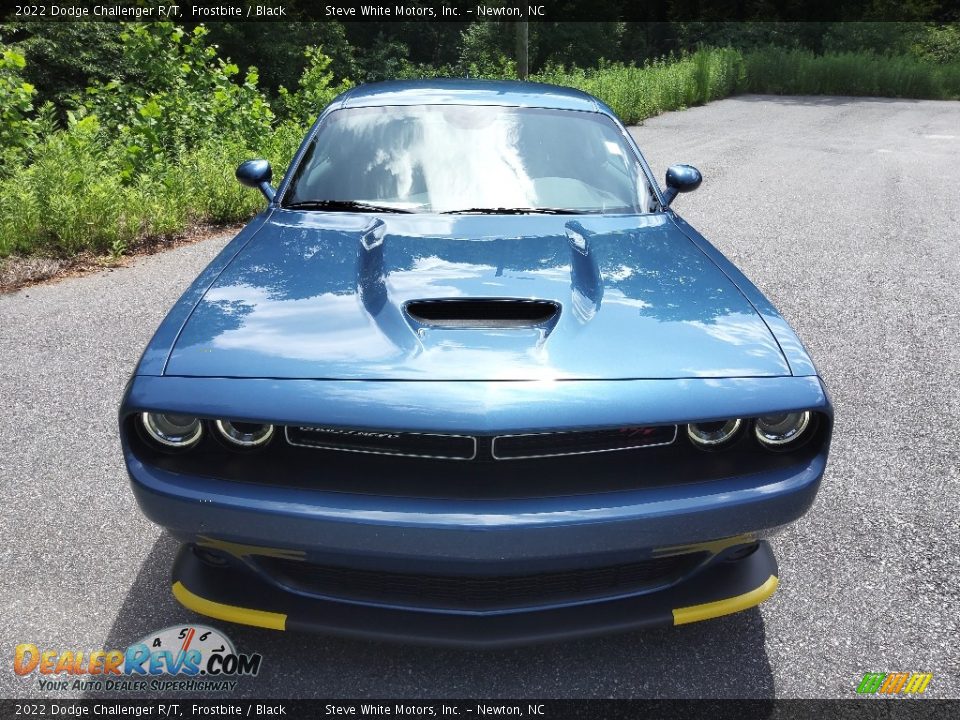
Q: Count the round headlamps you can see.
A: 4